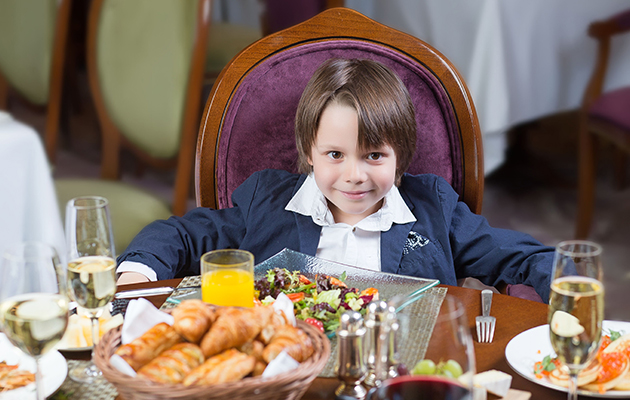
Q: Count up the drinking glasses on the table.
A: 5